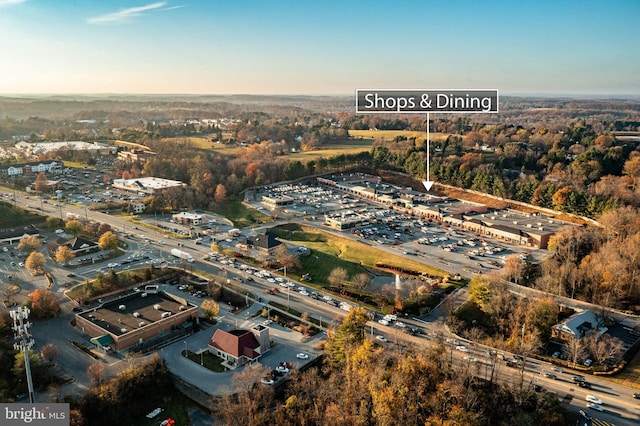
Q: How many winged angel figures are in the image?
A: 0